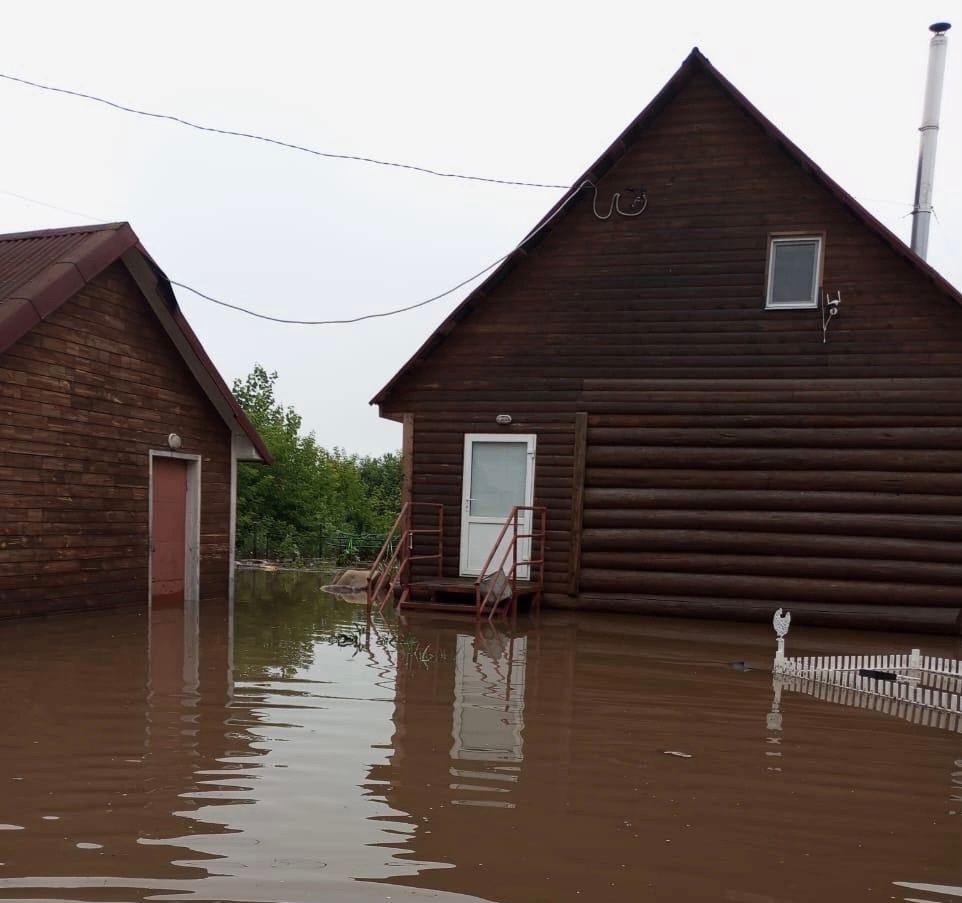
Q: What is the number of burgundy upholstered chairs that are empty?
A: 0